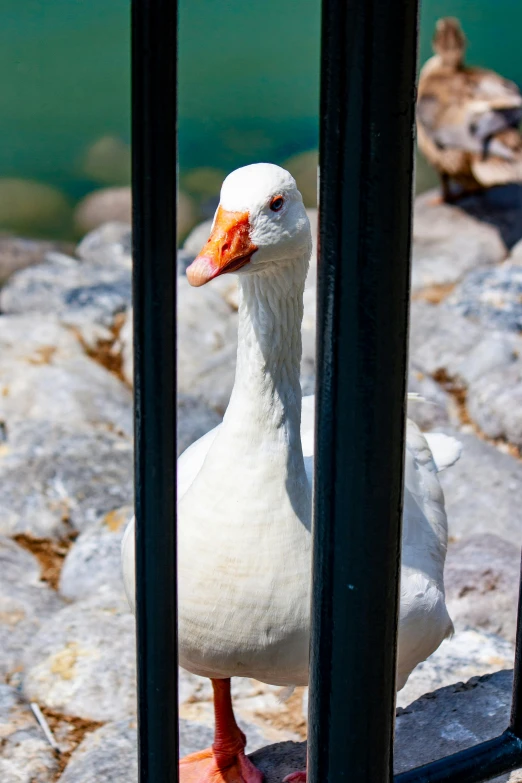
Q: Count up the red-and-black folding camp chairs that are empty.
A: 0